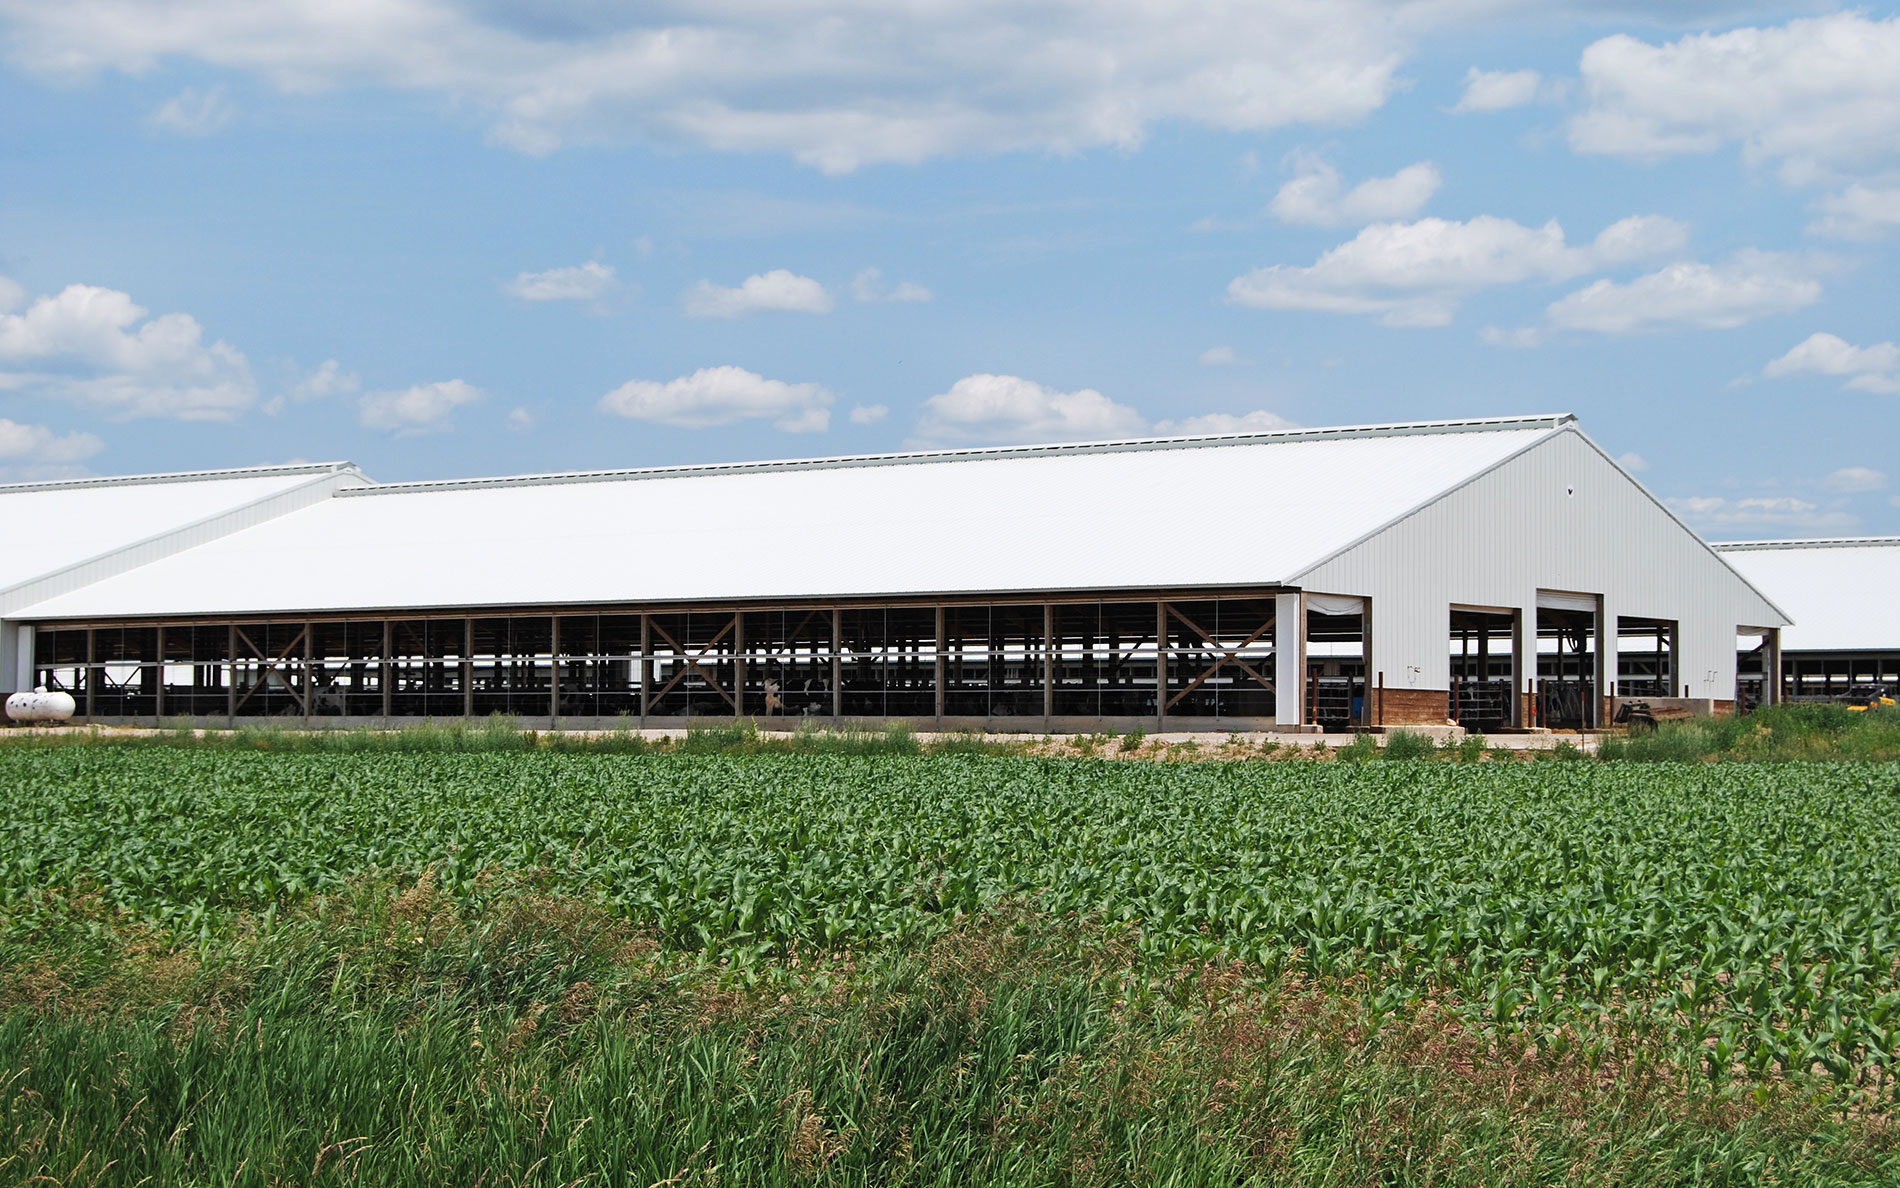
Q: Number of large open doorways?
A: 5